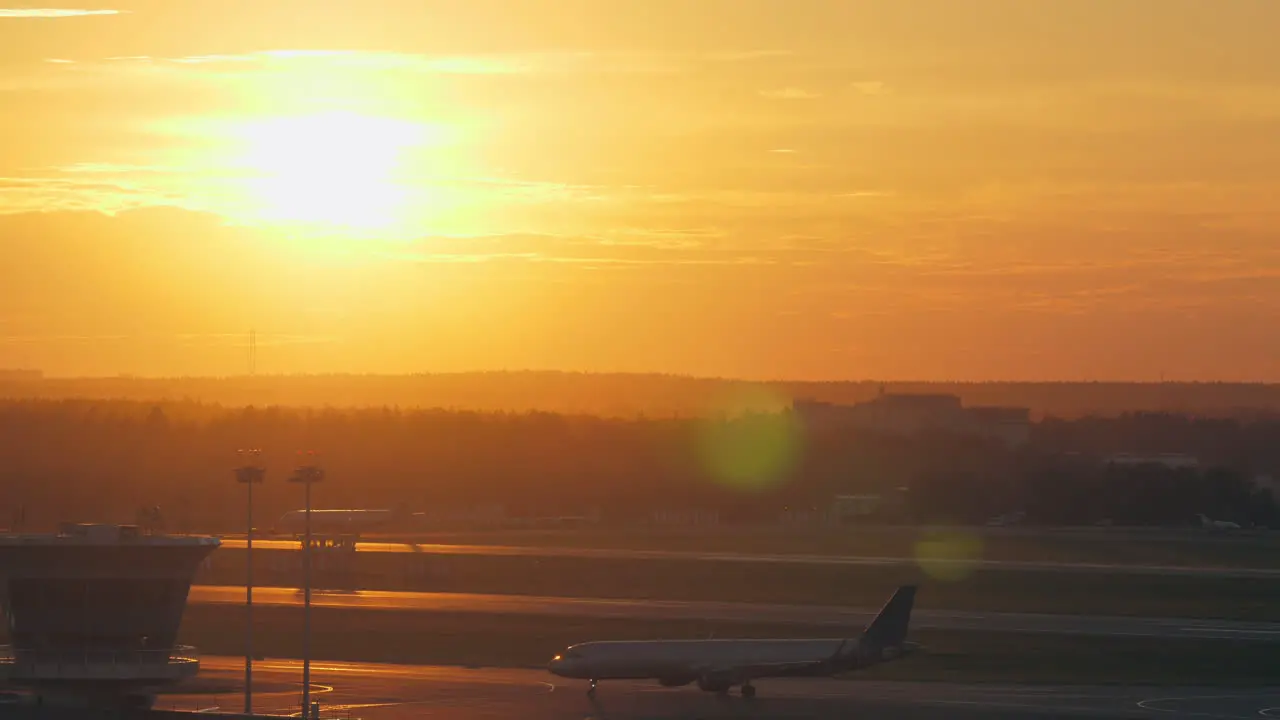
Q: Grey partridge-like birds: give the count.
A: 0